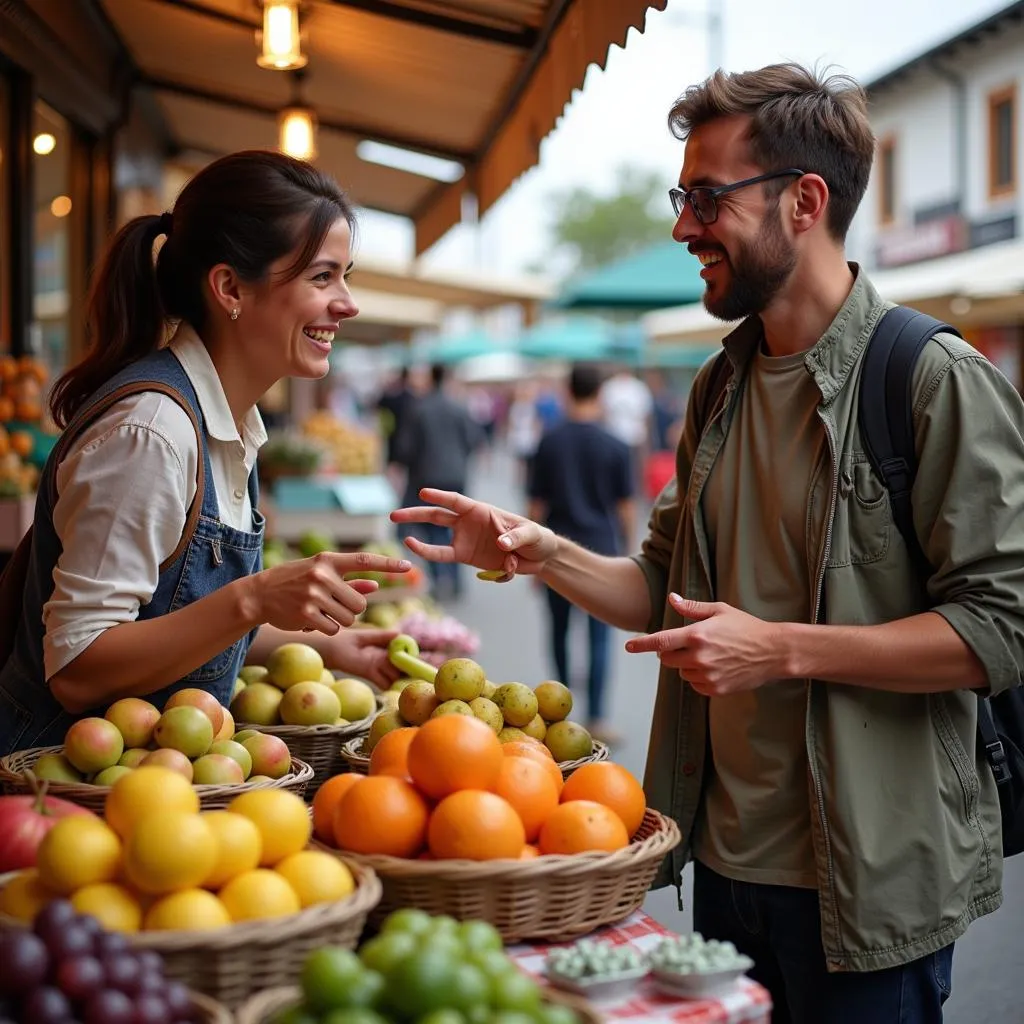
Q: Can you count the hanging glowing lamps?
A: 2